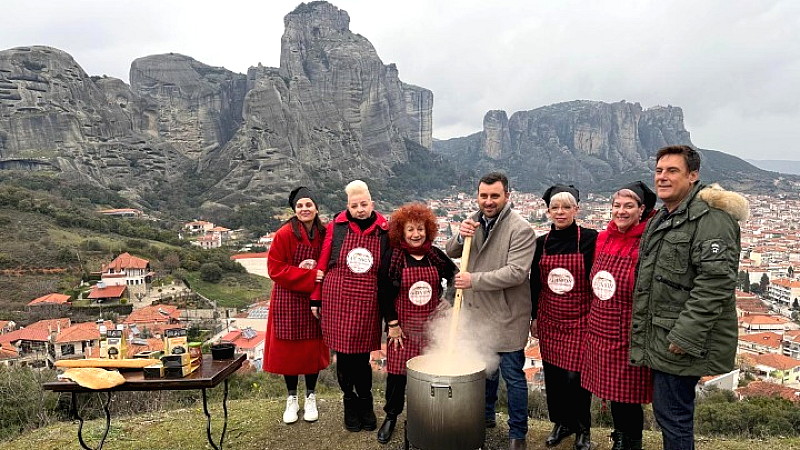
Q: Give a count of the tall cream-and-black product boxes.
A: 2